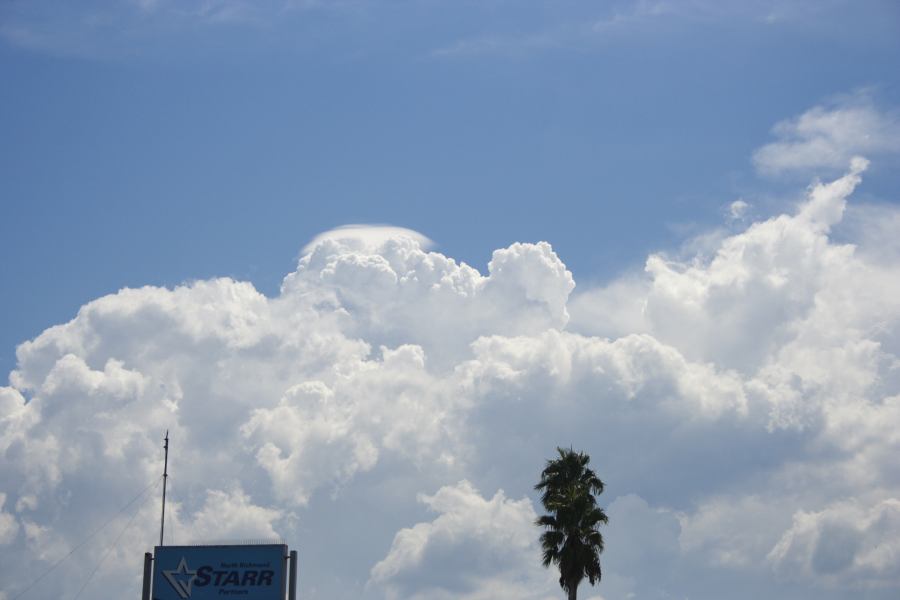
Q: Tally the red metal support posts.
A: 0